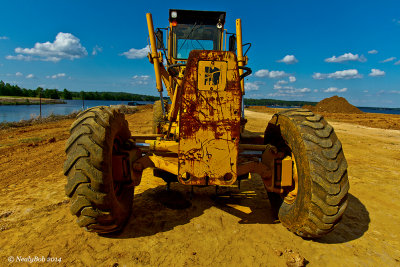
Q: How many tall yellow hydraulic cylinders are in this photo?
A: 2